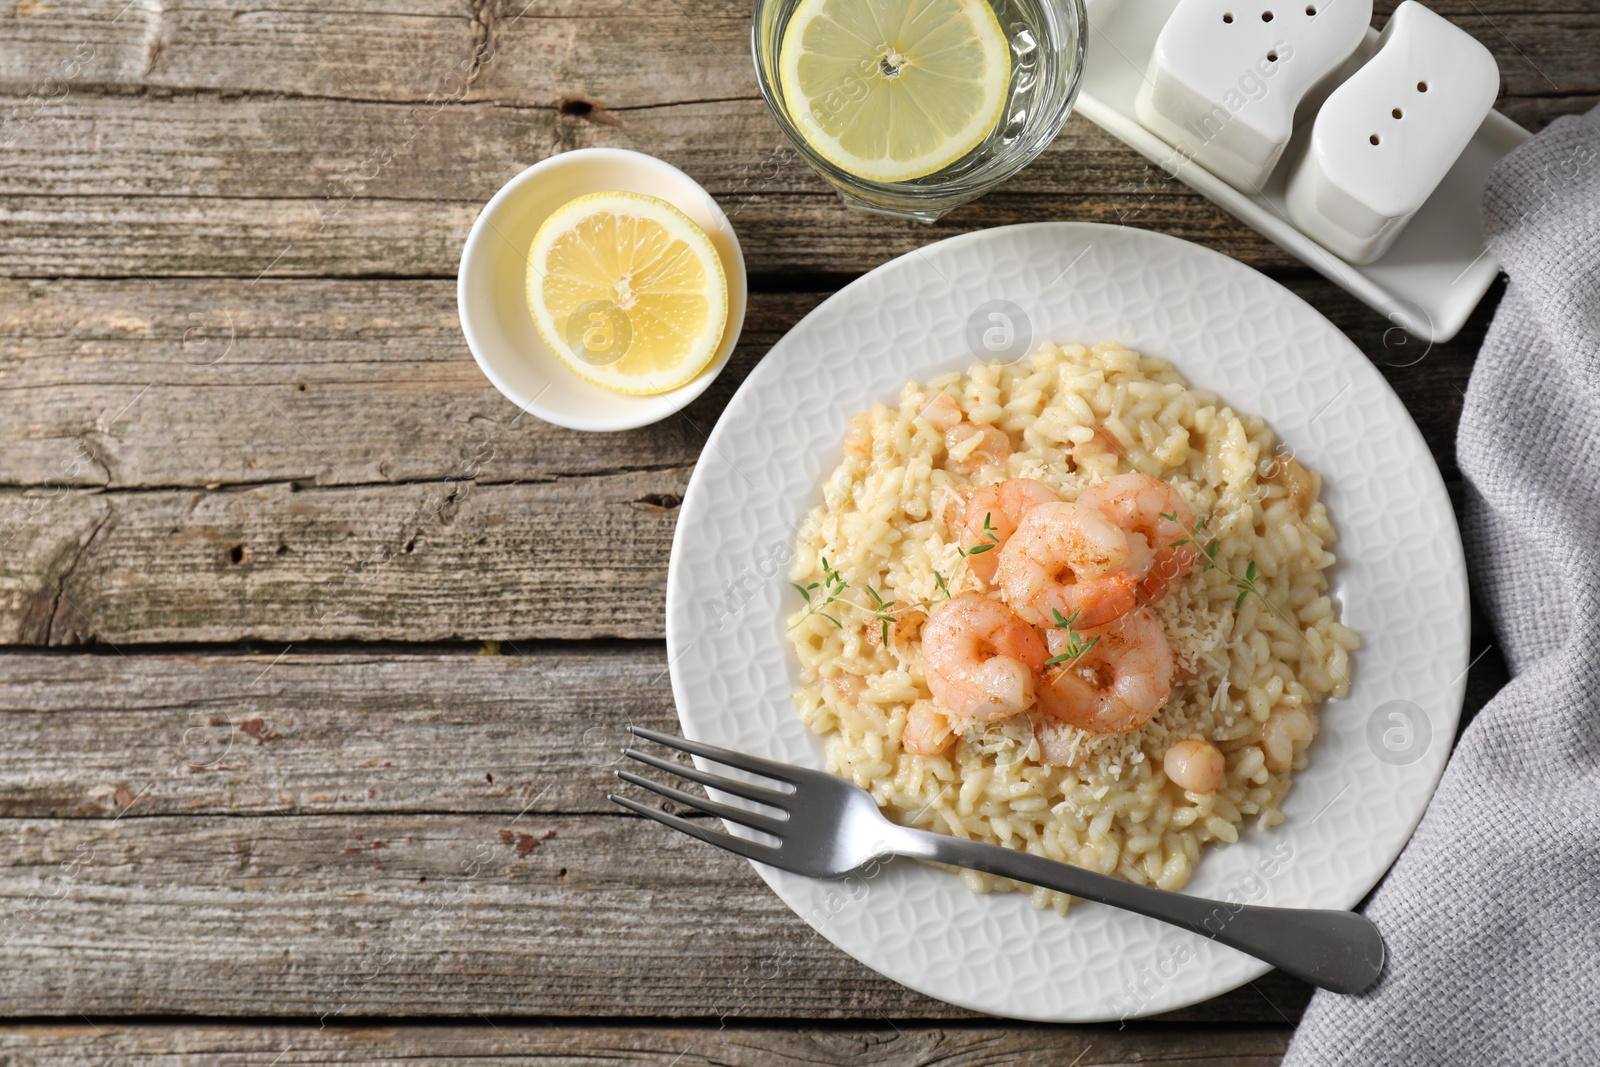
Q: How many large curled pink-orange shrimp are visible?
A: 5